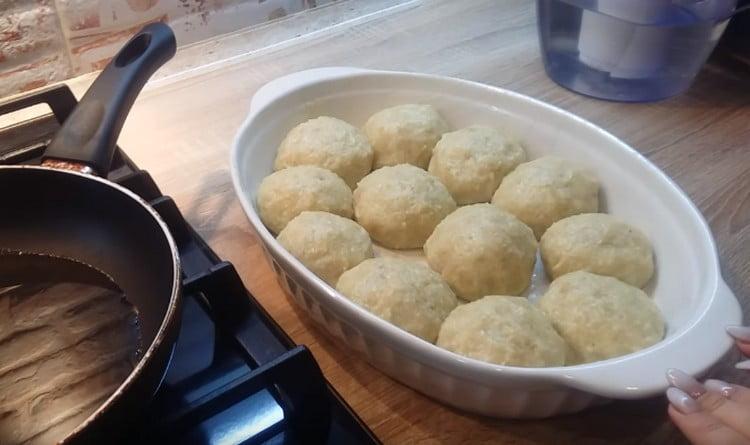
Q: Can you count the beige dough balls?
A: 12